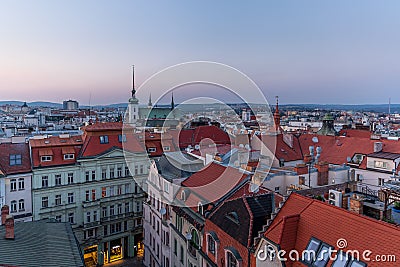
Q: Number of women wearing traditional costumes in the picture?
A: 0